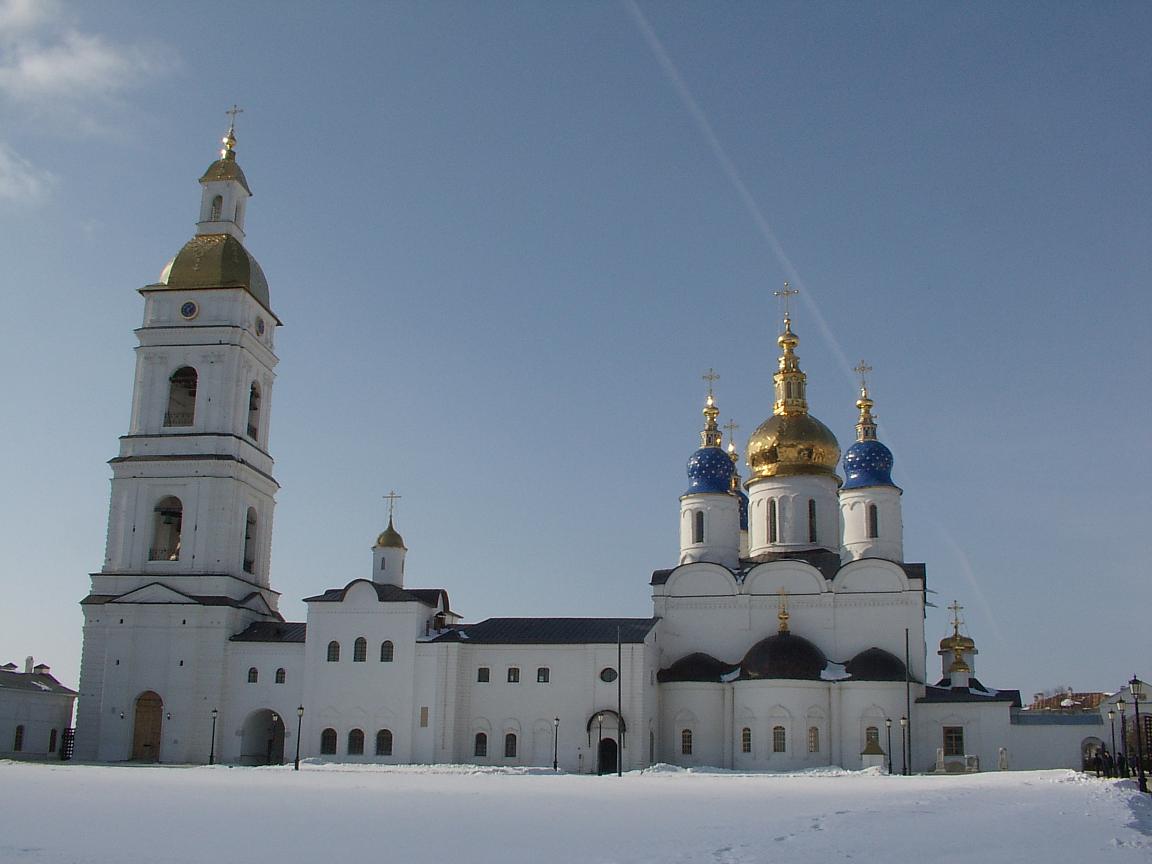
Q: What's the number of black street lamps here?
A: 10